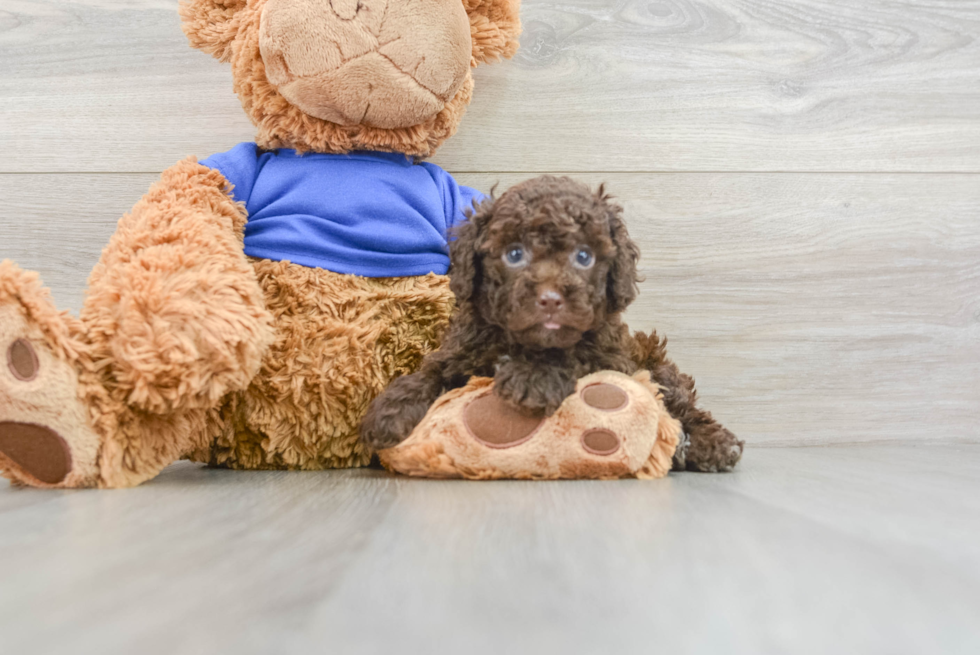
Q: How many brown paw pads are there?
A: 5